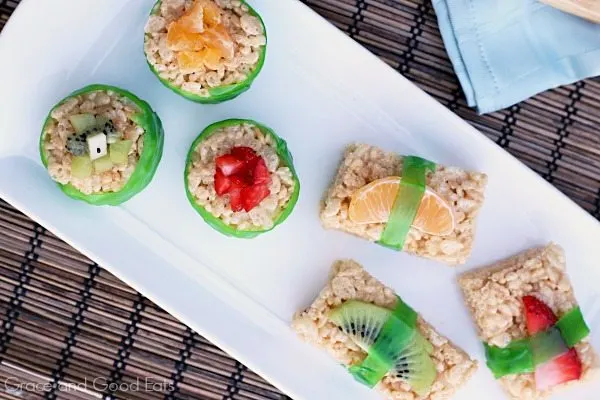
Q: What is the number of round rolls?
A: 3